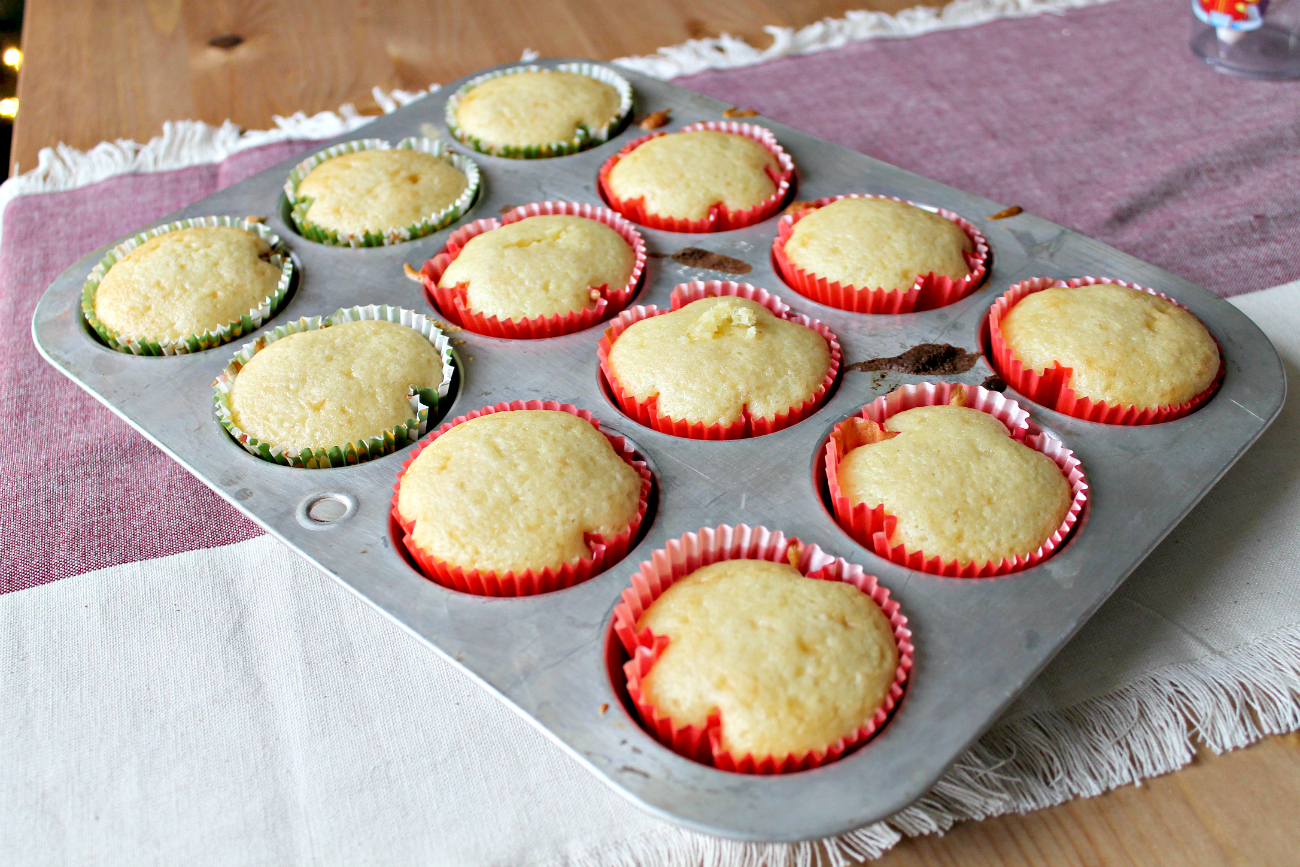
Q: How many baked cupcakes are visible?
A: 12